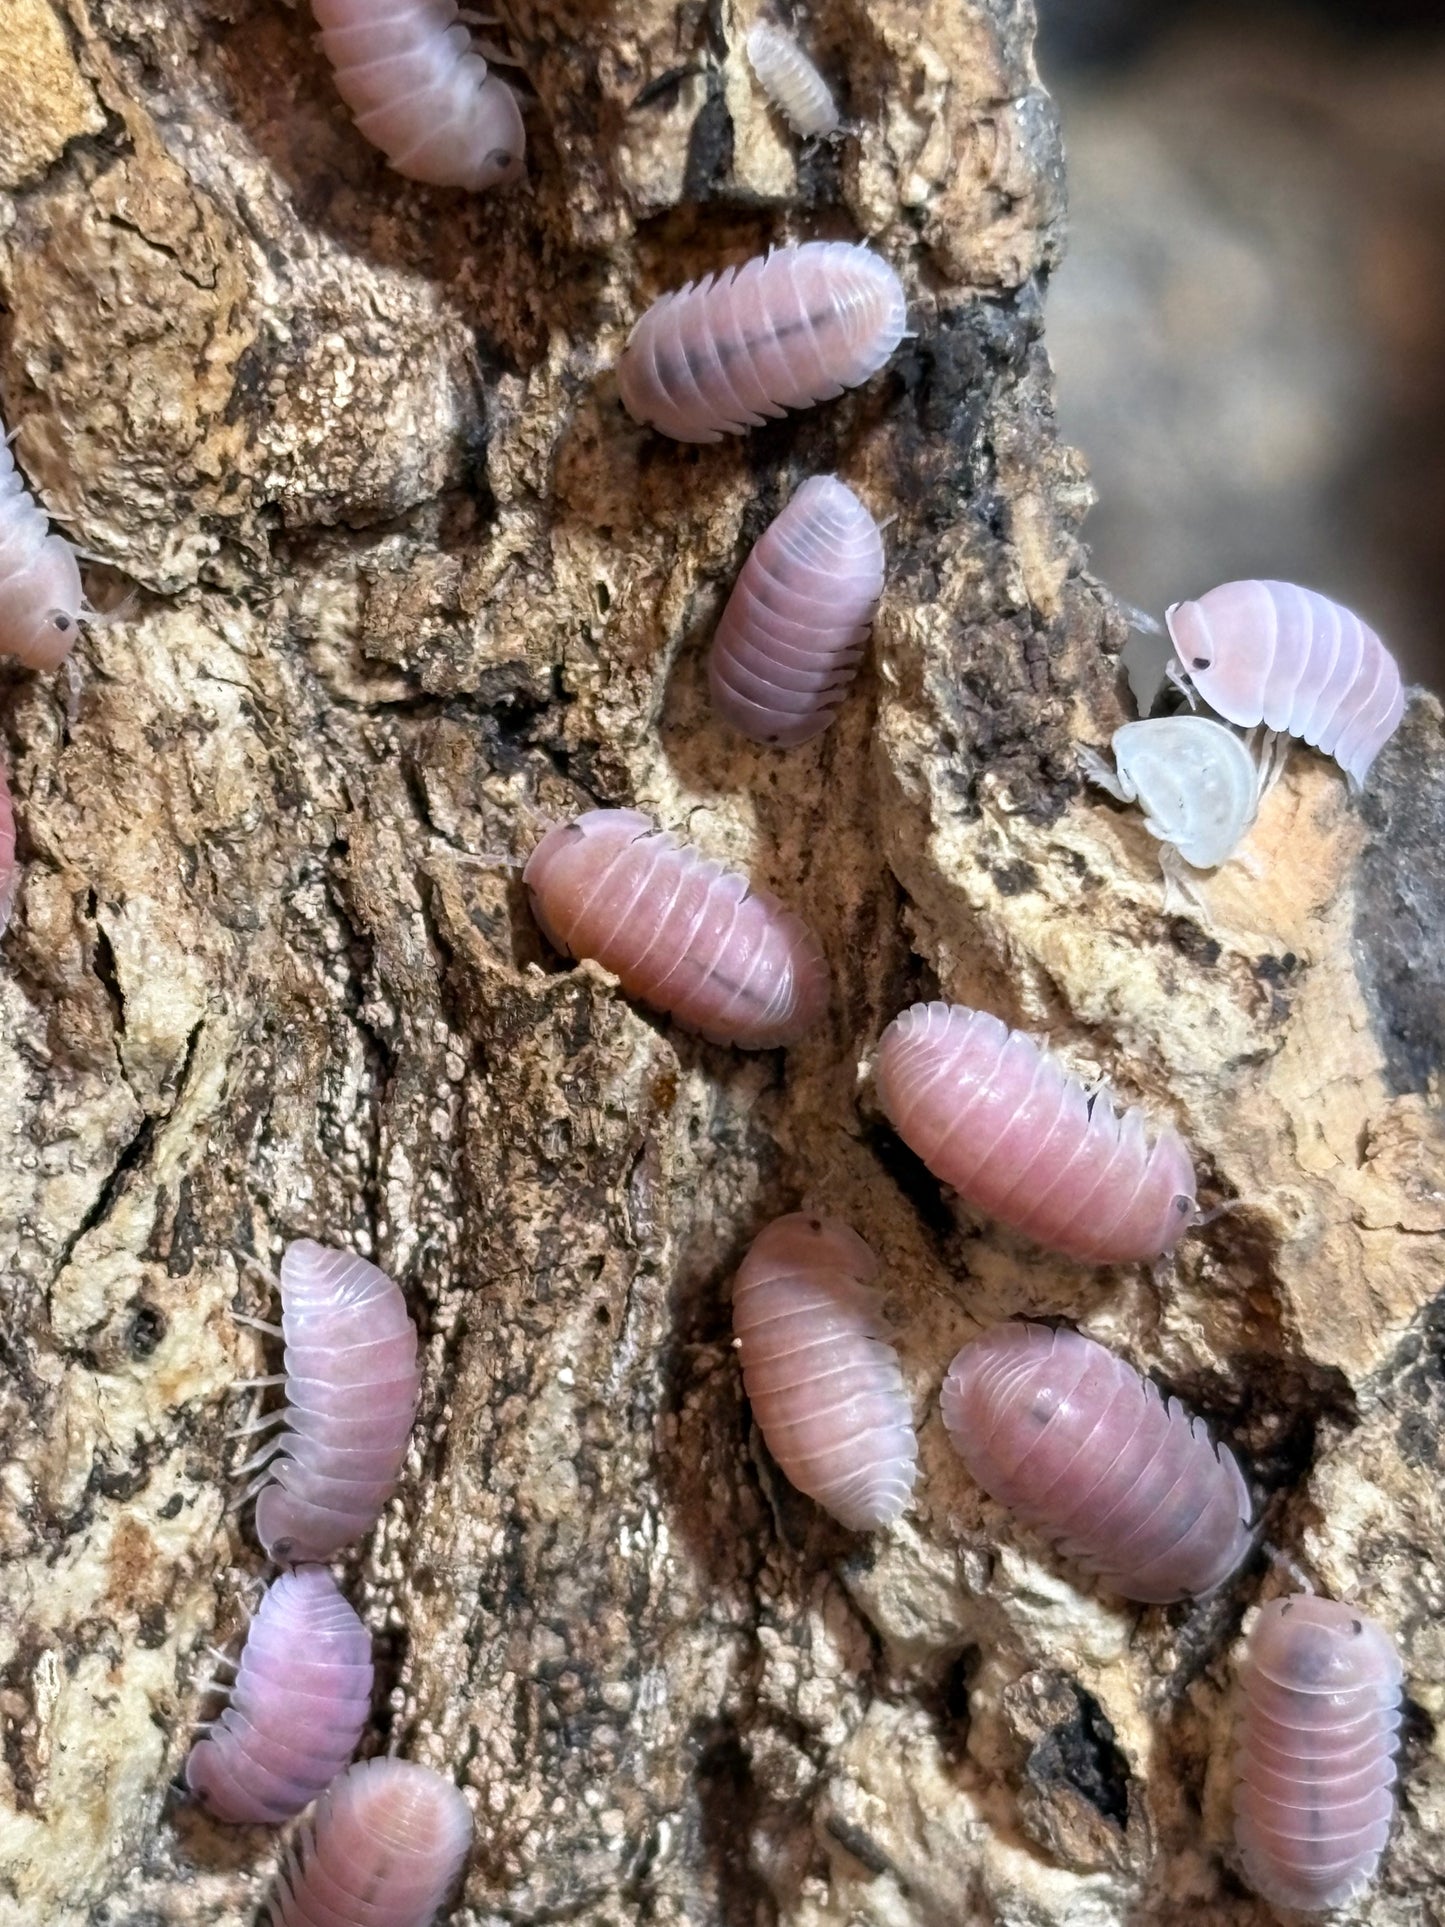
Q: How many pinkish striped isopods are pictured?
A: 14